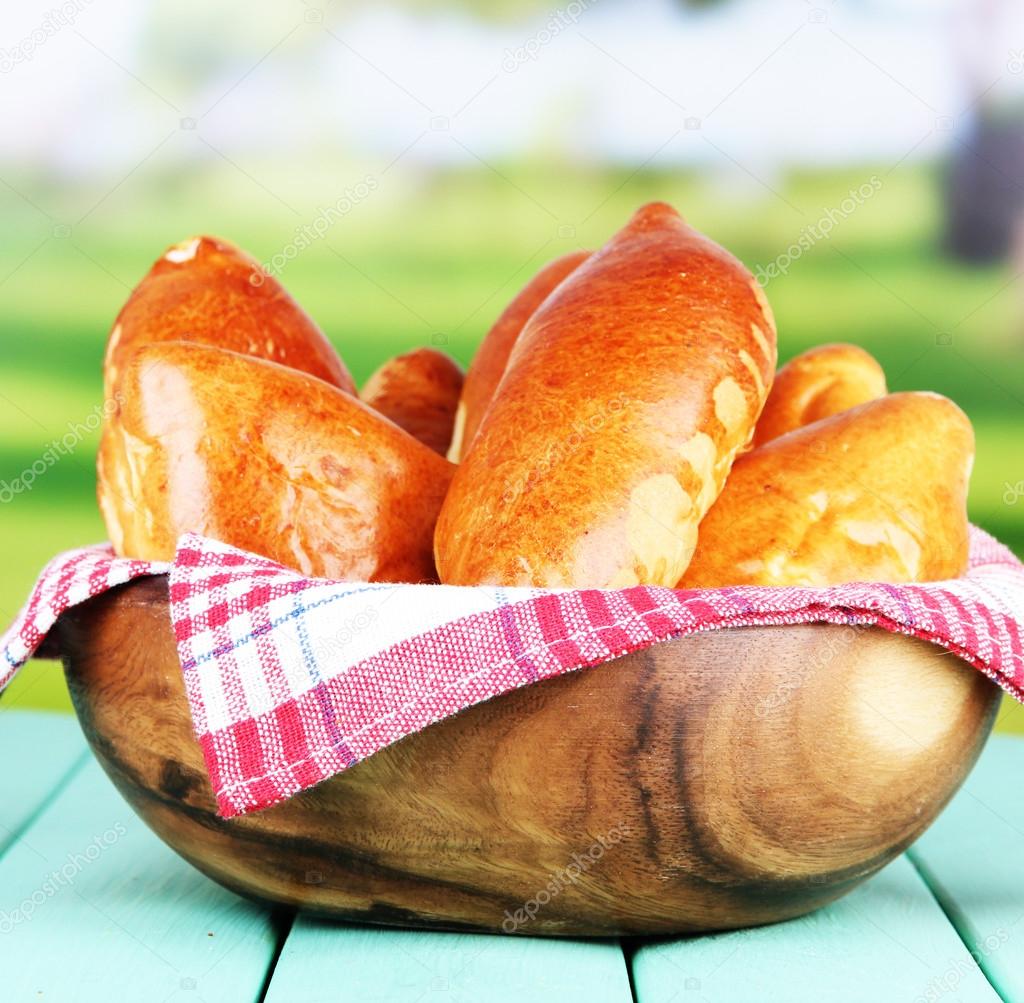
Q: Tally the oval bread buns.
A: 7